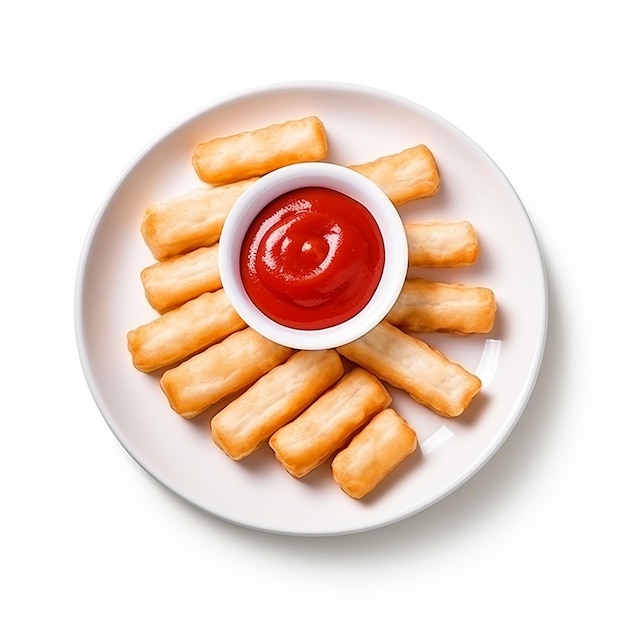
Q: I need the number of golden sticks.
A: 12